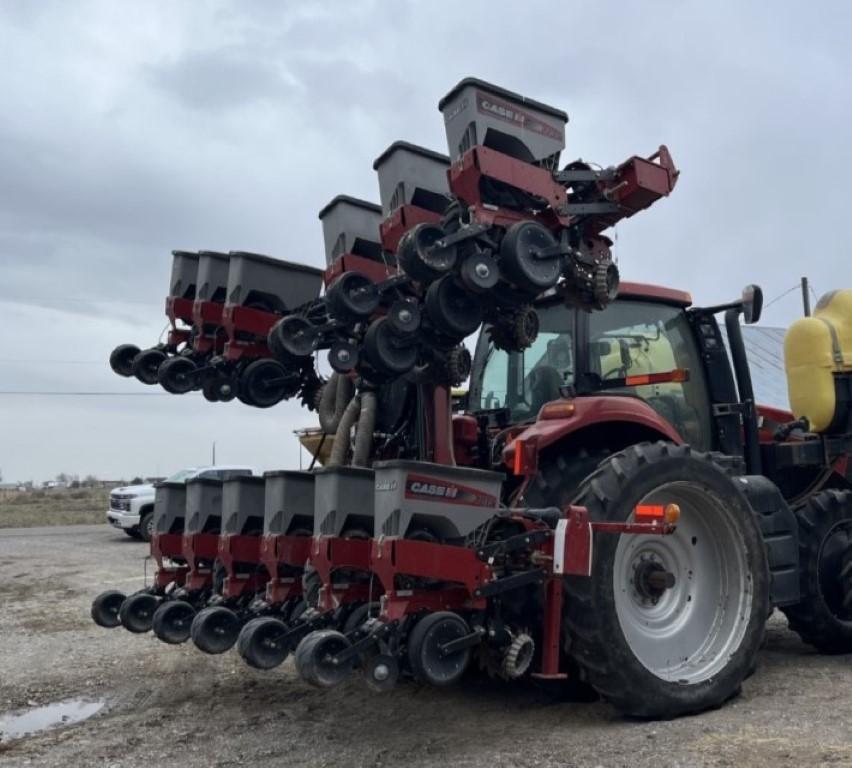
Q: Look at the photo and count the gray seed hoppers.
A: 12